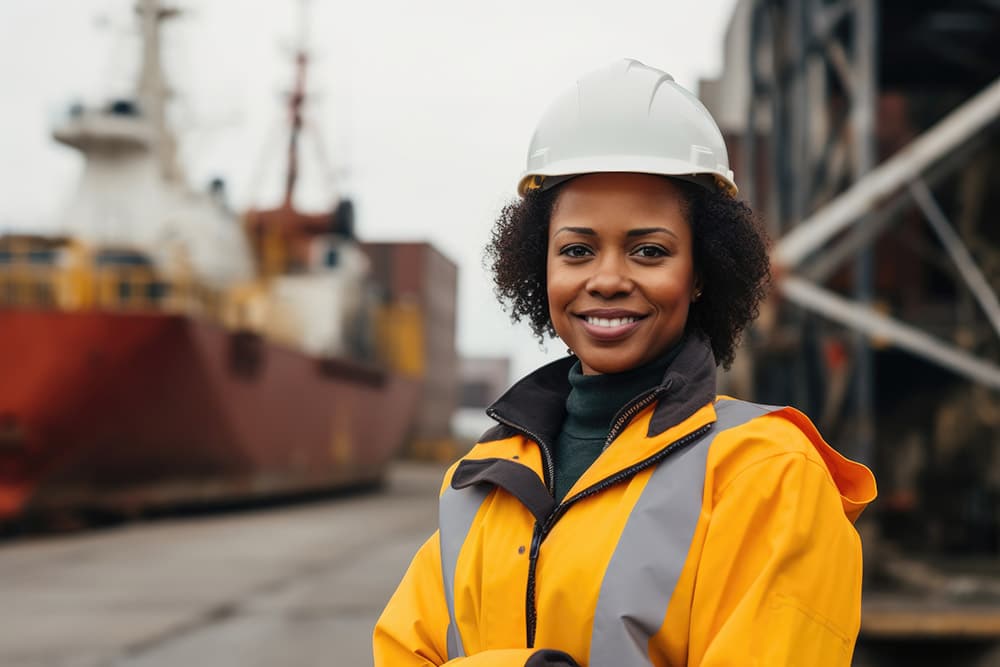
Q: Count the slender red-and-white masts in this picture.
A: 1